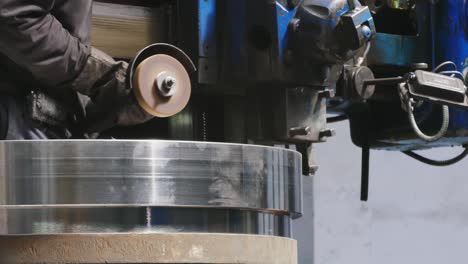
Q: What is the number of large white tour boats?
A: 0